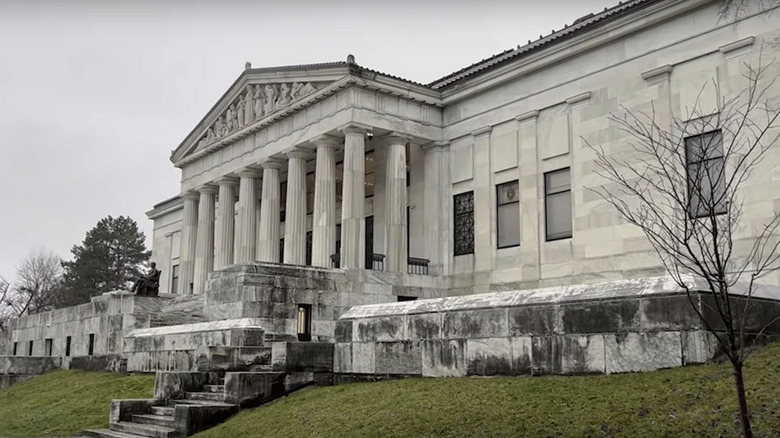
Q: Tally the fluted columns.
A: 9